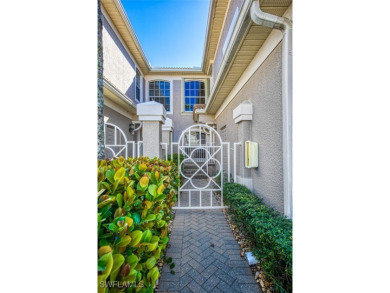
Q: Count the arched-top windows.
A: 2